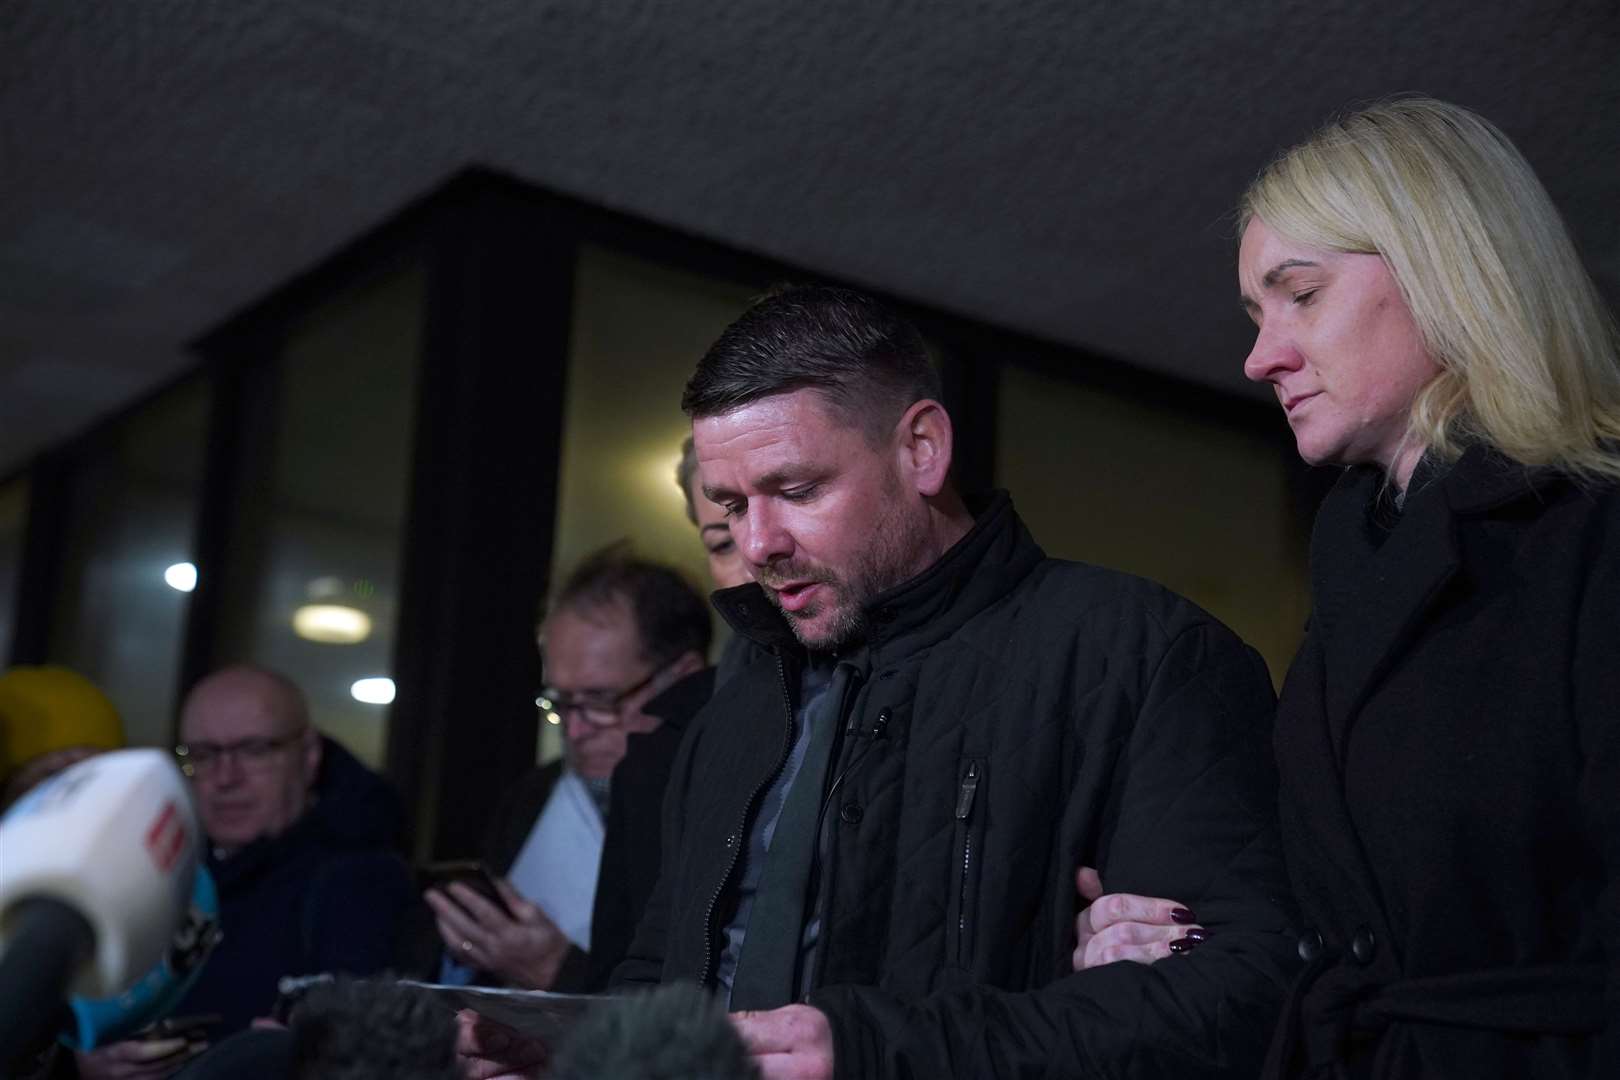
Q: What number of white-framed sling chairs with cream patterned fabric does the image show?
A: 0